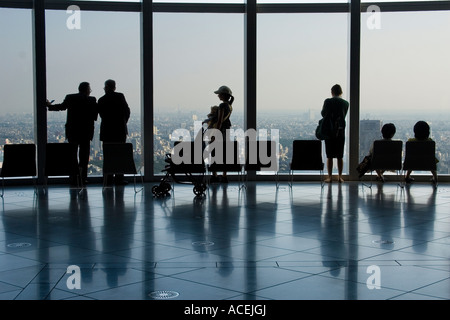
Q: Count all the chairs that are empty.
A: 7